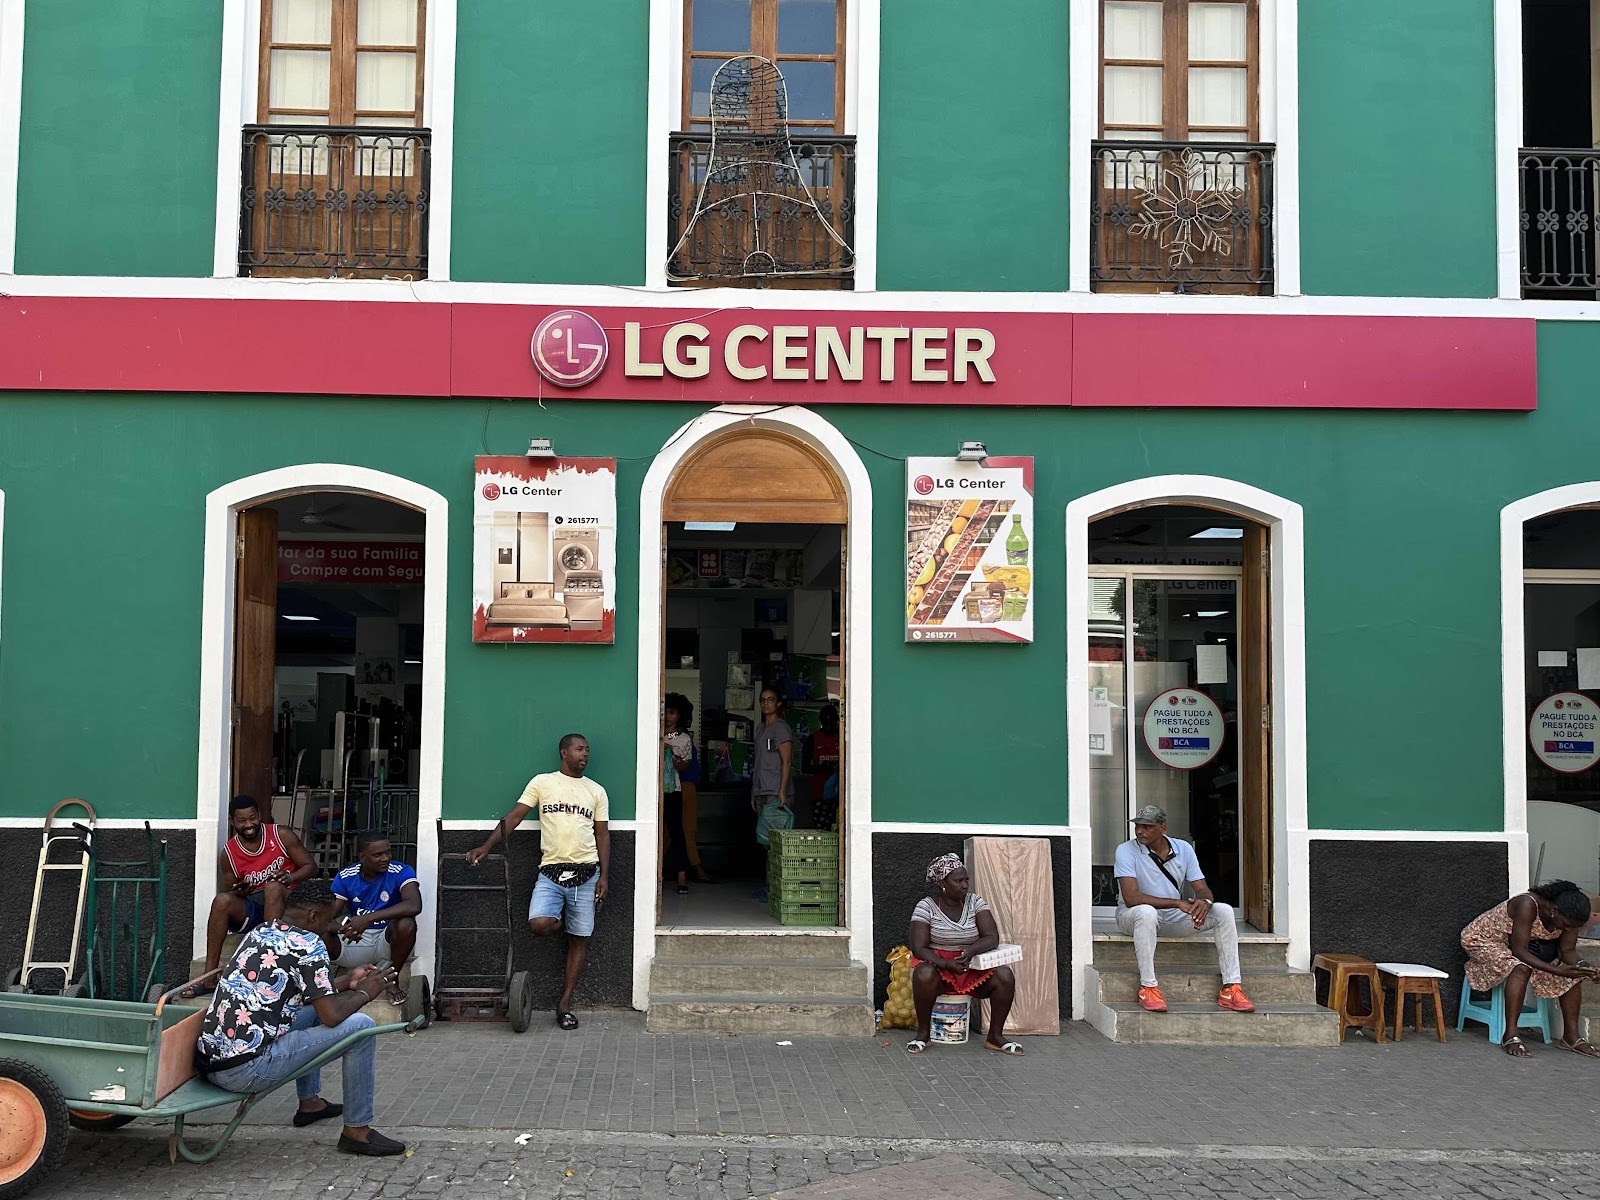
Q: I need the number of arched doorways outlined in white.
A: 4